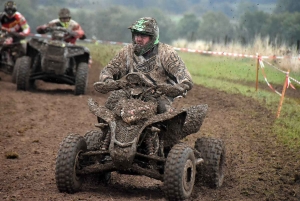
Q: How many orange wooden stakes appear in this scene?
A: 2